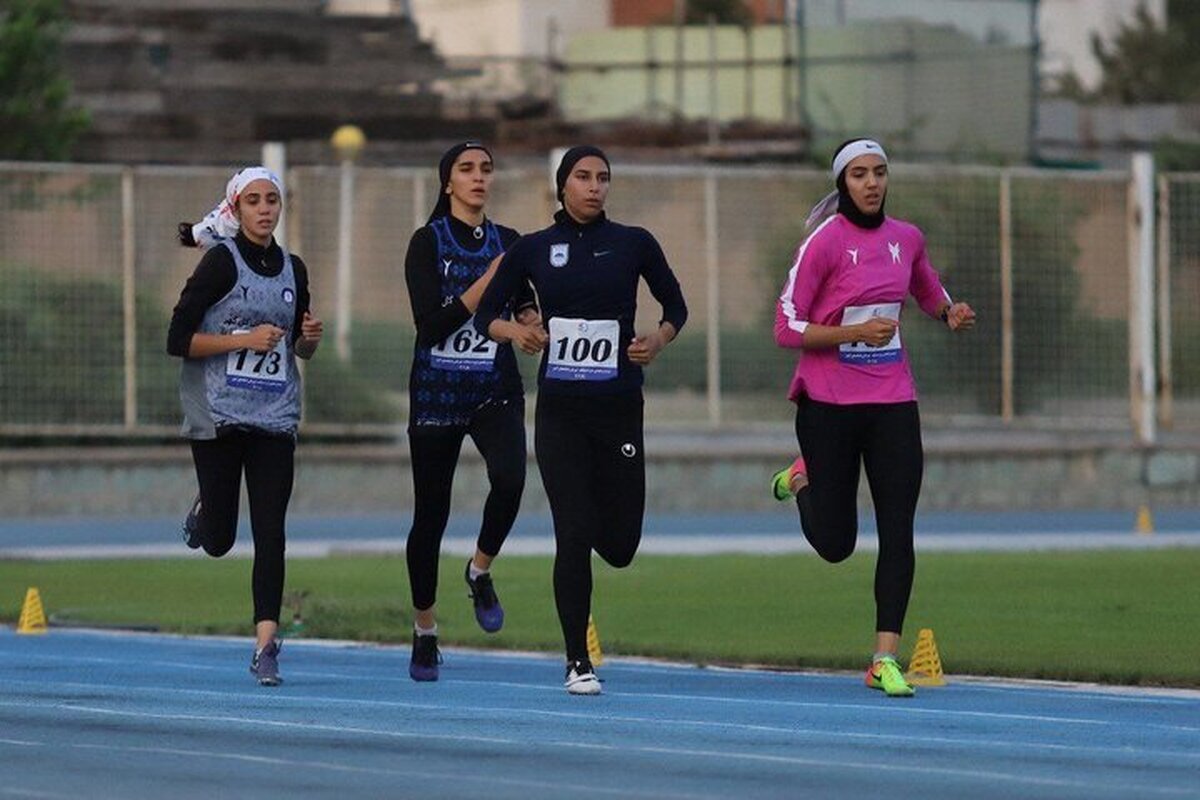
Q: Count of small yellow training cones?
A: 4